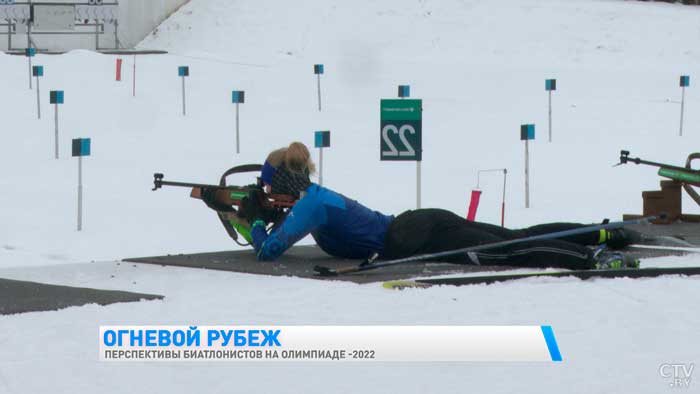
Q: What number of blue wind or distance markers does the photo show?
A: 12